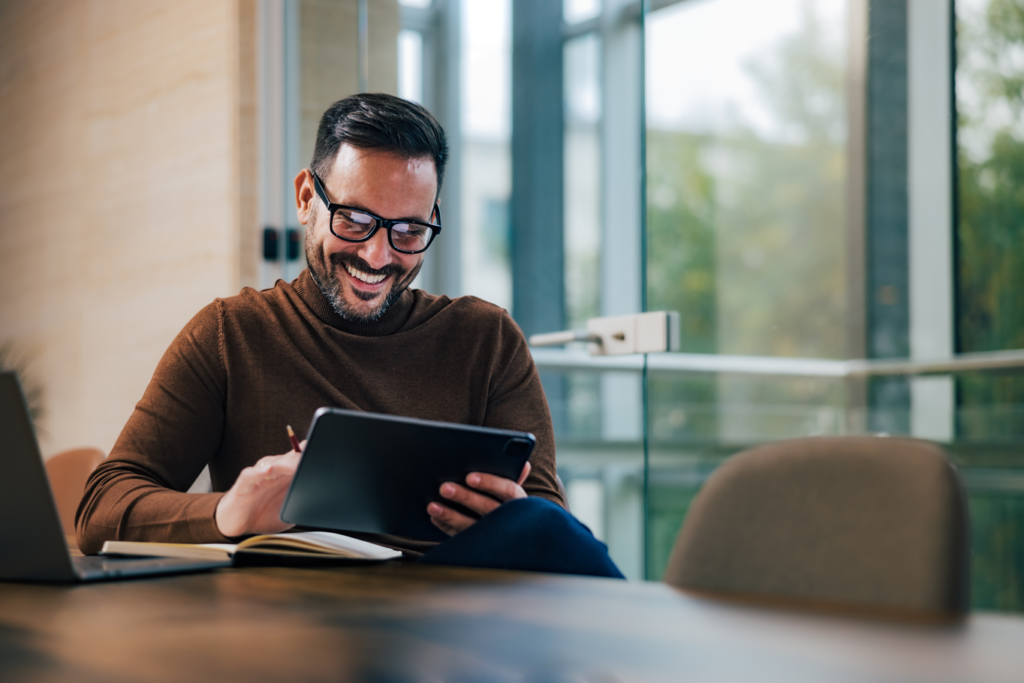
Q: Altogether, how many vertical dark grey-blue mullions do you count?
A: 2